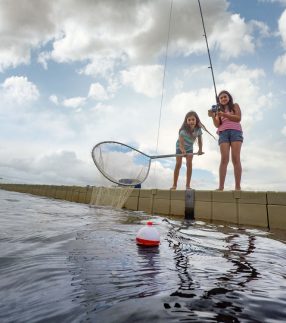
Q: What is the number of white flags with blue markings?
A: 0